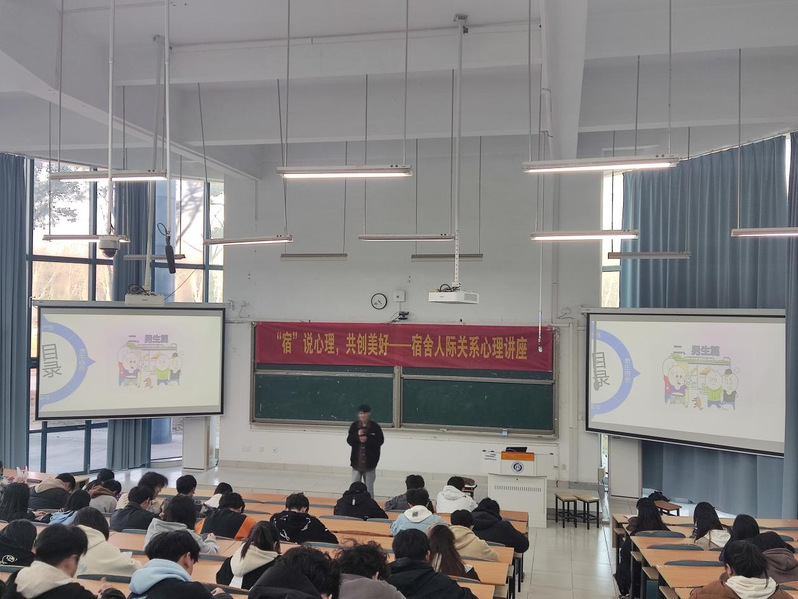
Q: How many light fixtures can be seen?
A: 12